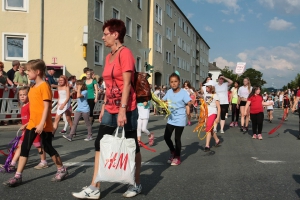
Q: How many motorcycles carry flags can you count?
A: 0